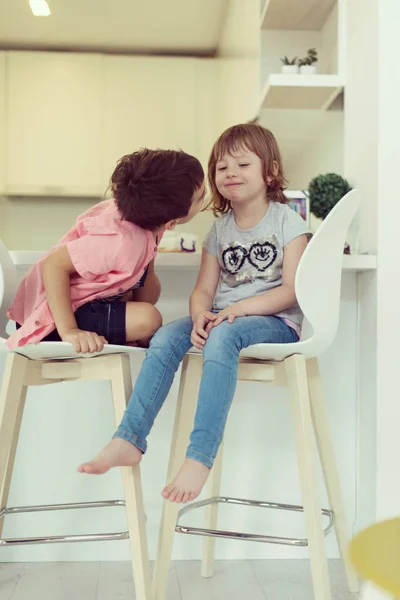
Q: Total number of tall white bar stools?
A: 2